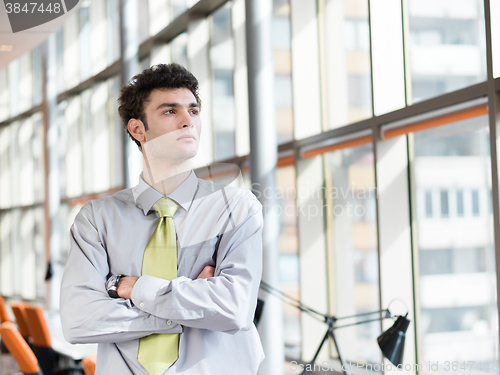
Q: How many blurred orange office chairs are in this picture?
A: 5